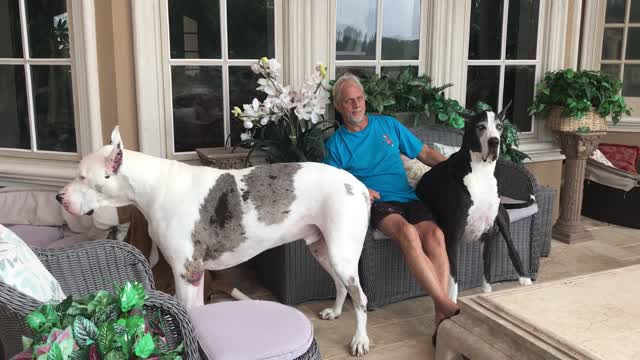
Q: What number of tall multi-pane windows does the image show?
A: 5